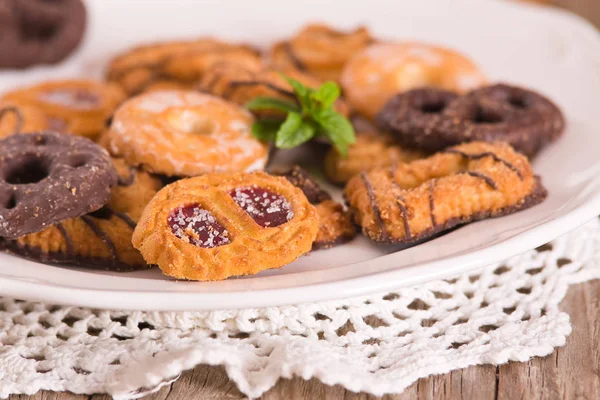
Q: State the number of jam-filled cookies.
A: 2